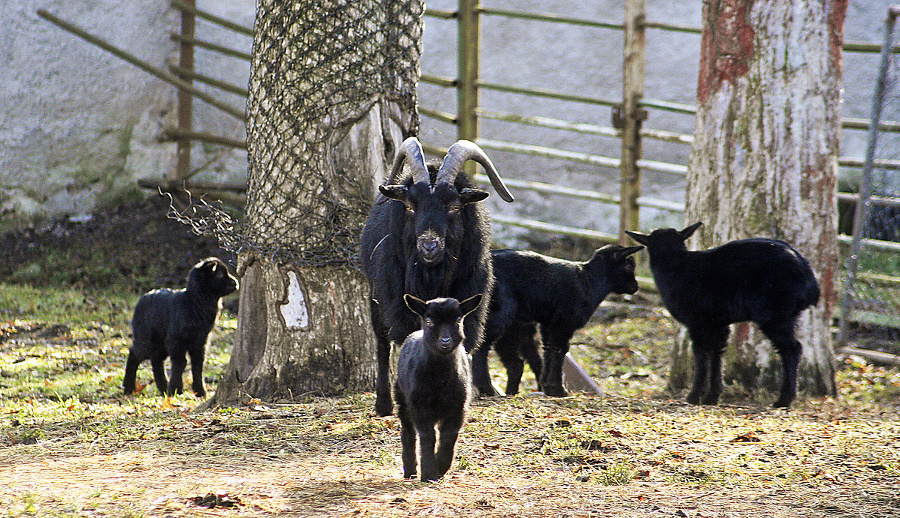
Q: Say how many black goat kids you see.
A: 4